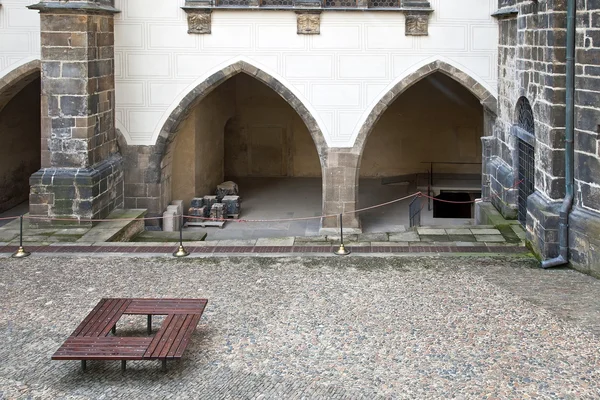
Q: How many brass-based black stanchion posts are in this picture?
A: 3